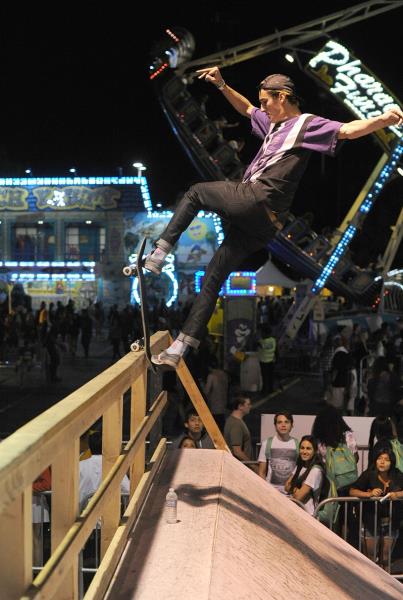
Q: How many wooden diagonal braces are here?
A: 1